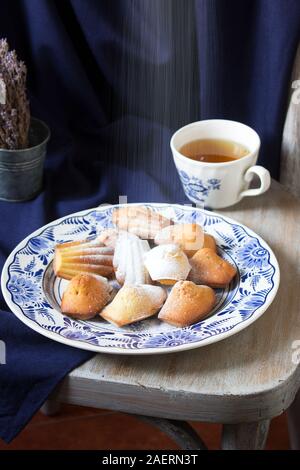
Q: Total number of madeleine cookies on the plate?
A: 10